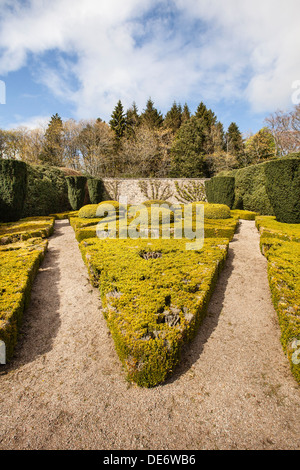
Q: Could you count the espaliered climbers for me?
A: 3